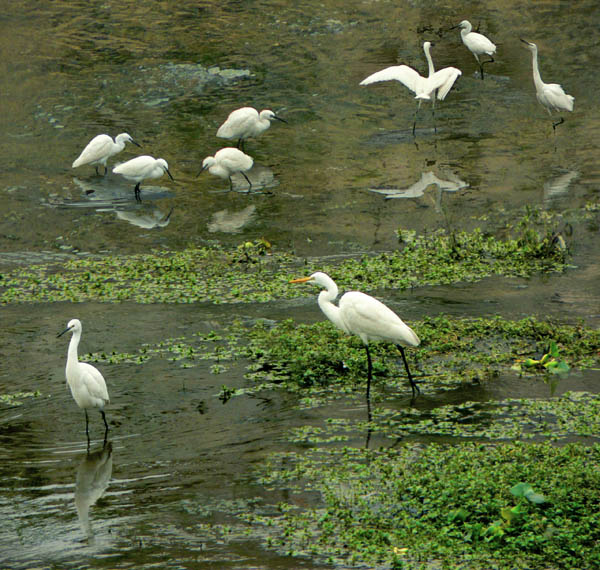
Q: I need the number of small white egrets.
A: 8